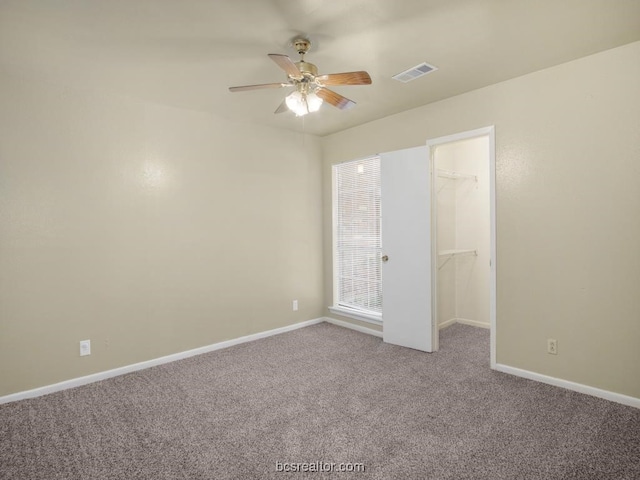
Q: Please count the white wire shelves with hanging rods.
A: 2